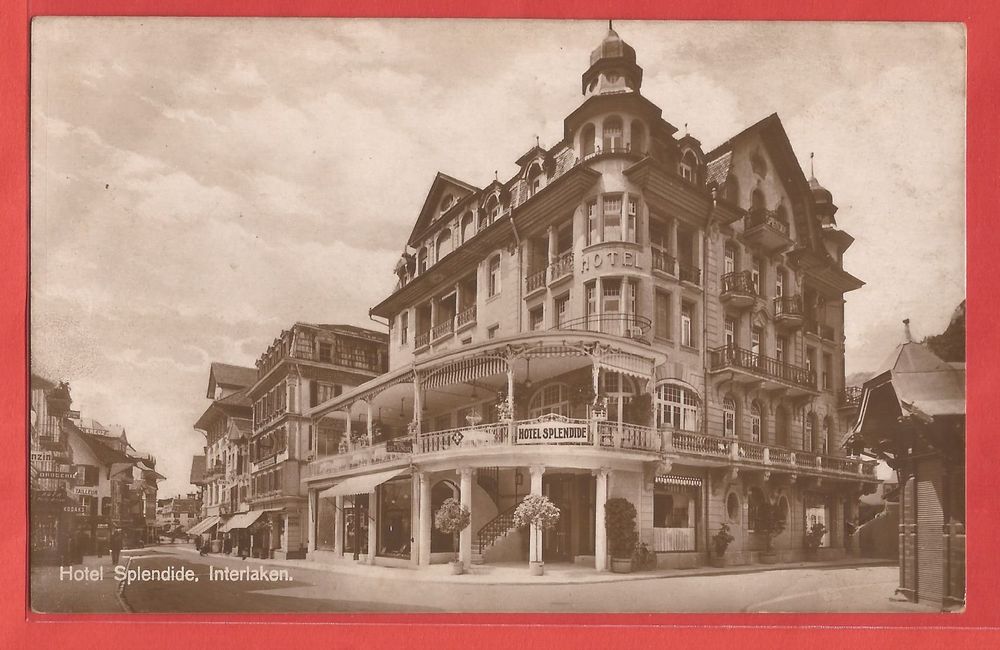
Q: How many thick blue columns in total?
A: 0